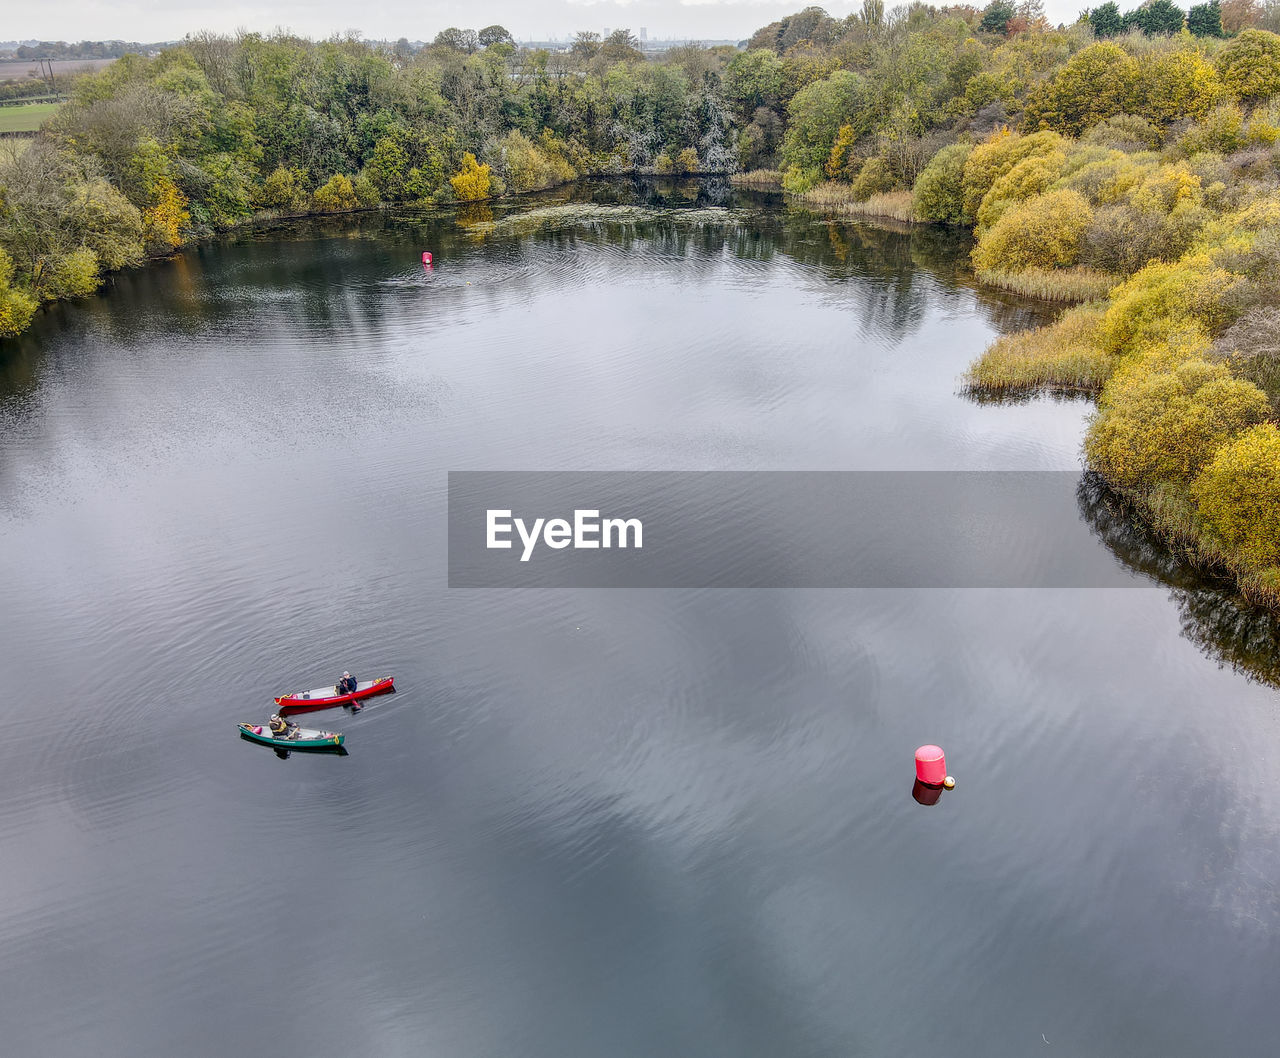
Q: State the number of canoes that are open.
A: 2